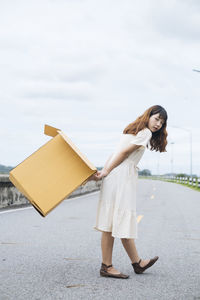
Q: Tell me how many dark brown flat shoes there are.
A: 2